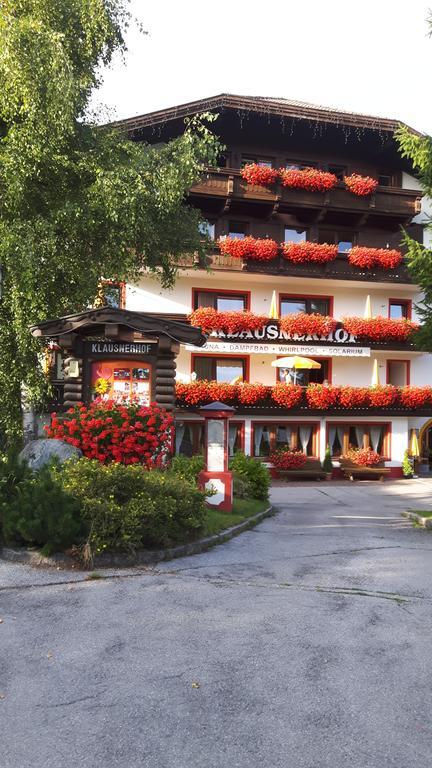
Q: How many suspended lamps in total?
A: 0